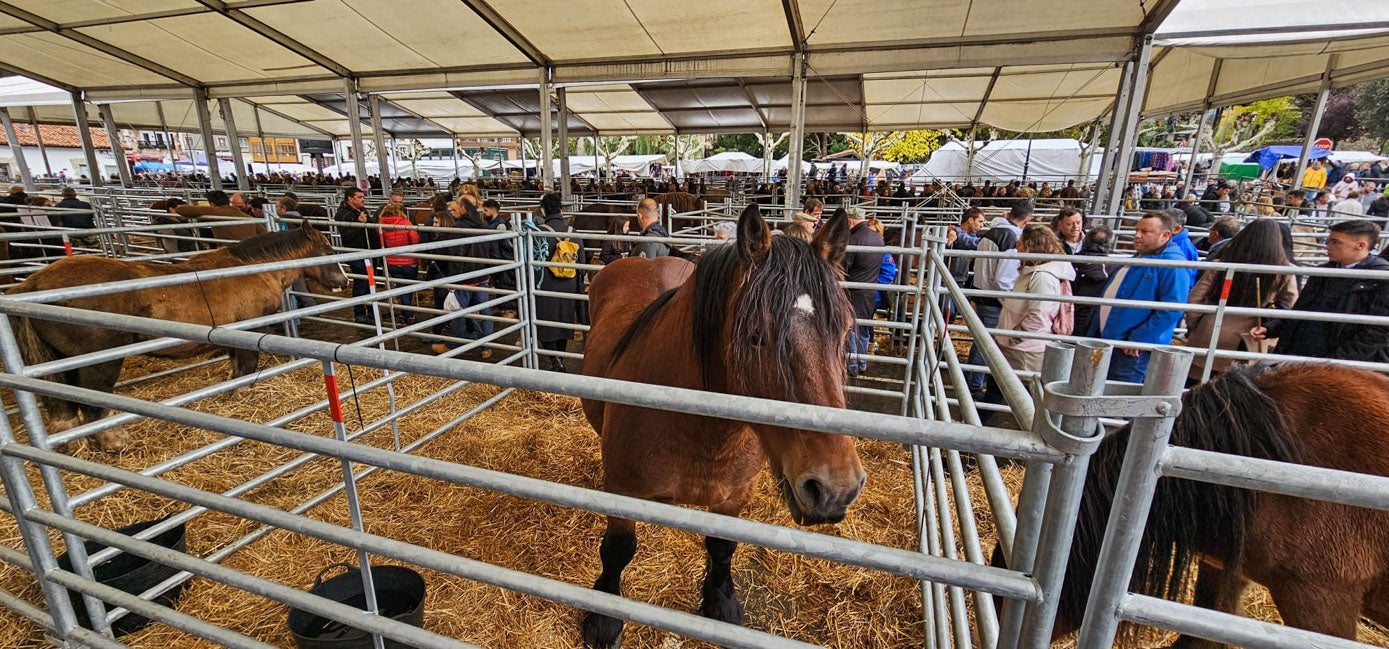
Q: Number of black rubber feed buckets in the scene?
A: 2